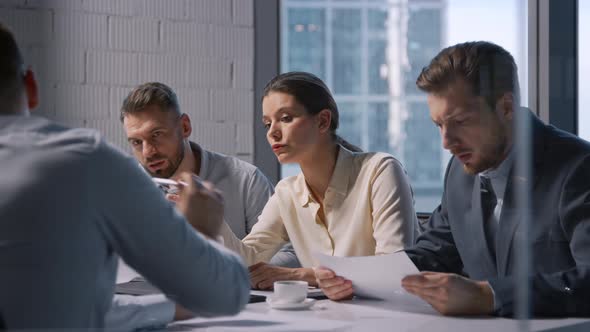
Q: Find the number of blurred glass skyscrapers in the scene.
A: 1